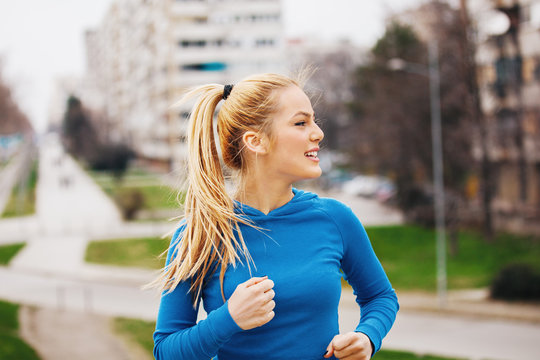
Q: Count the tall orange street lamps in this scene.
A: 0